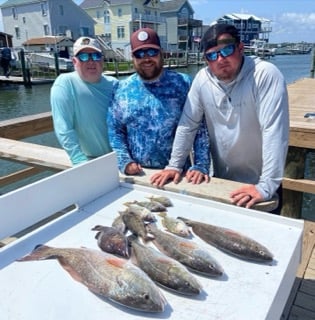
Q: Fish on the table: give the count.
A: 11